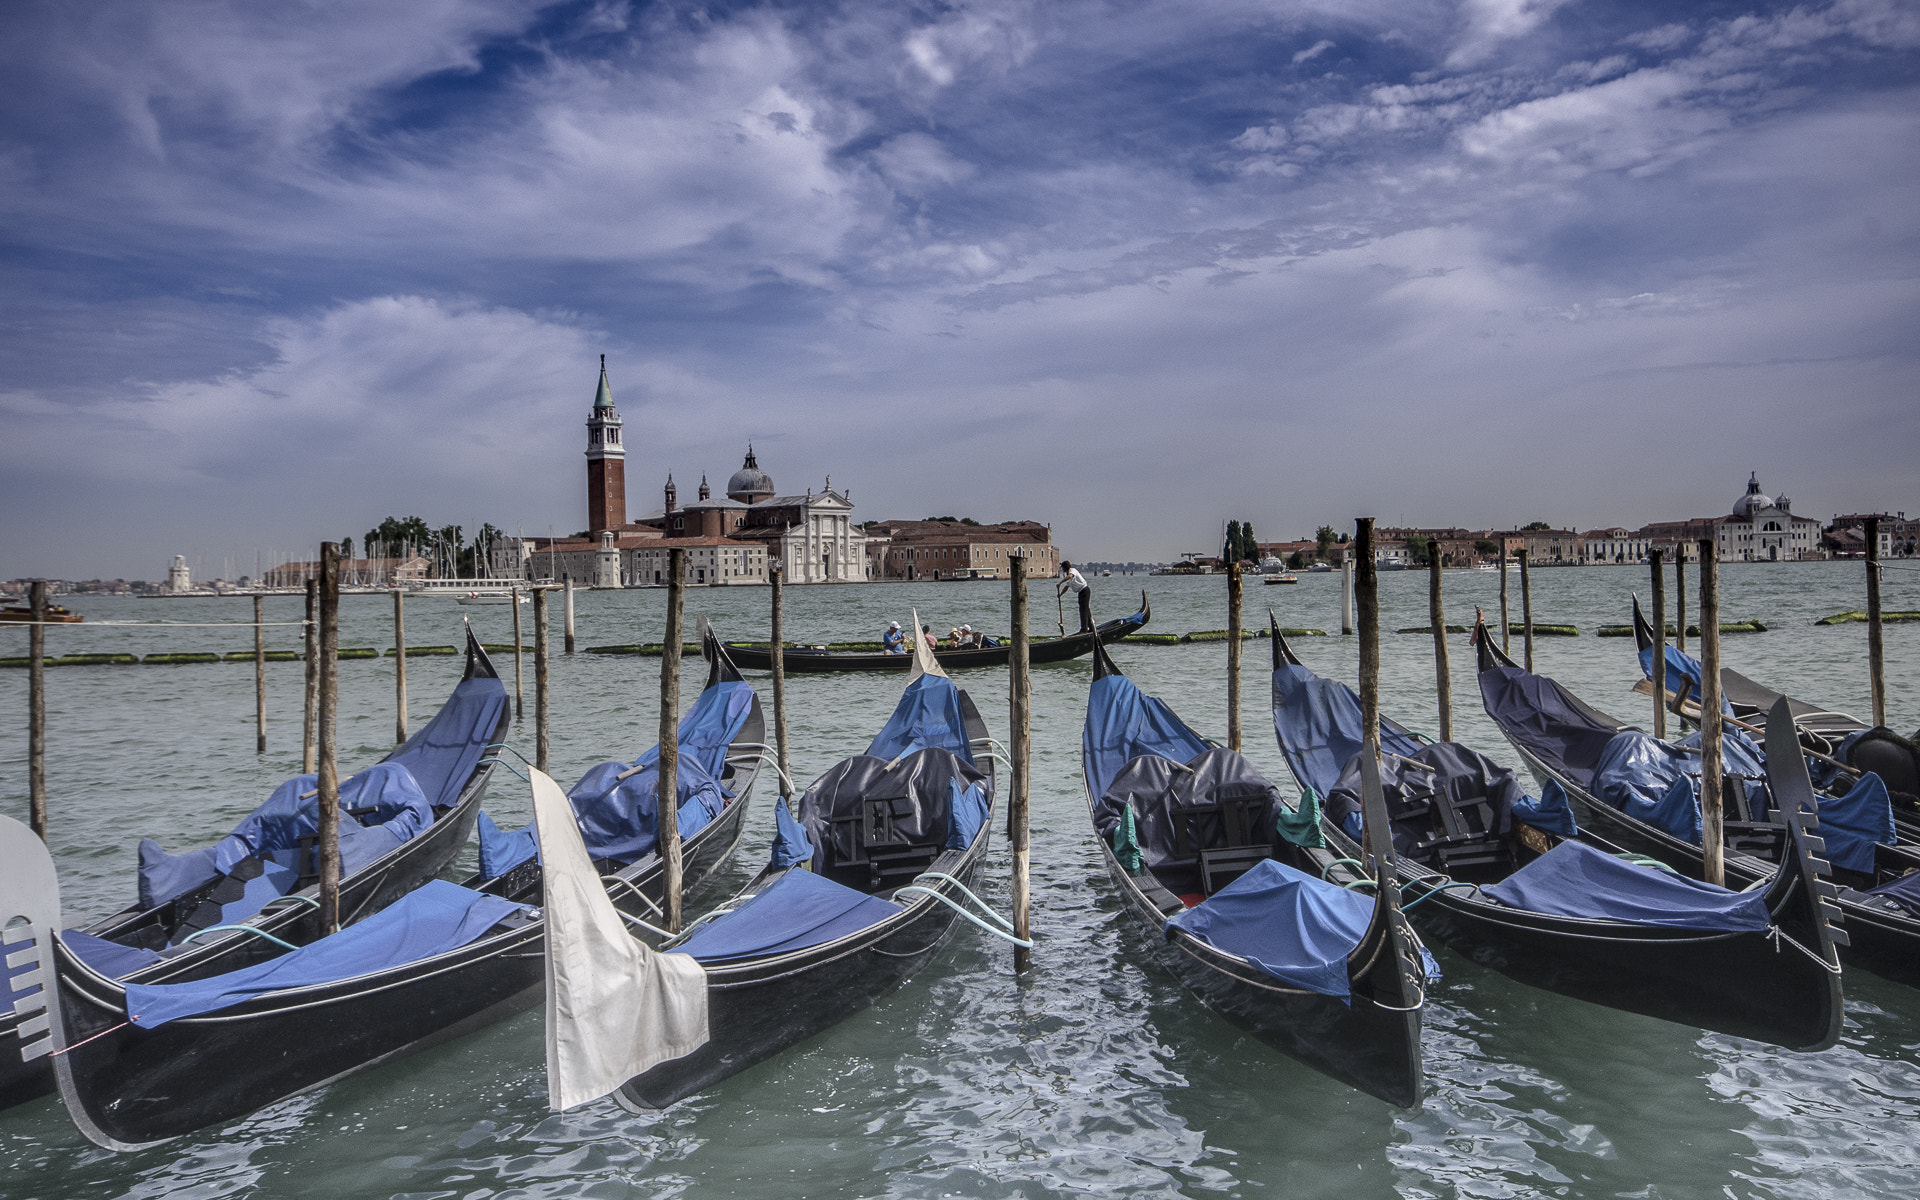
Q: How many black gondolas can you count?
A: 8